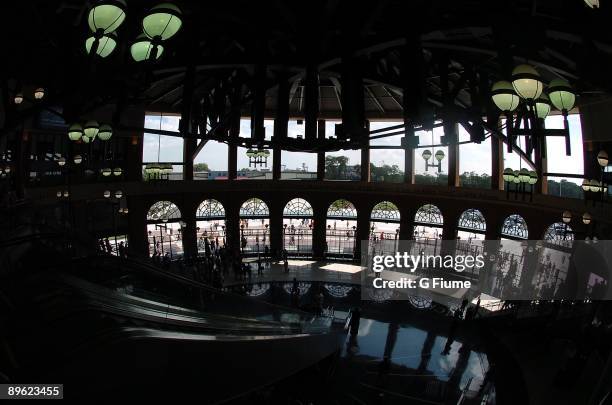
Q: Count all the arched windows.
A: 10